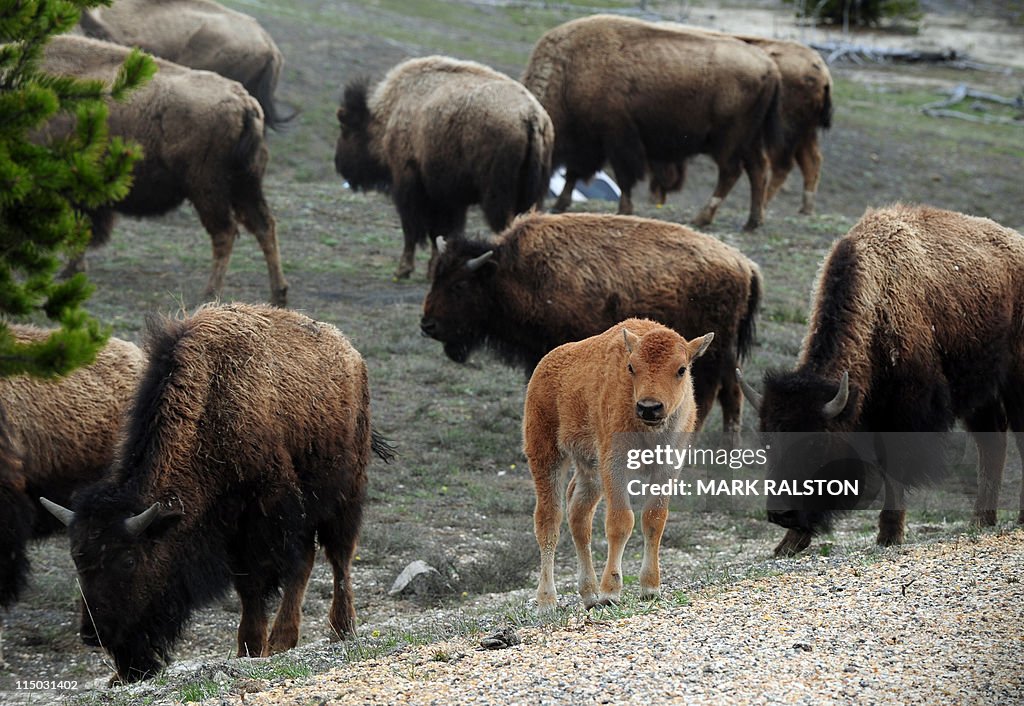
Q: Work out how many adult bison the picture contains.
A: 9